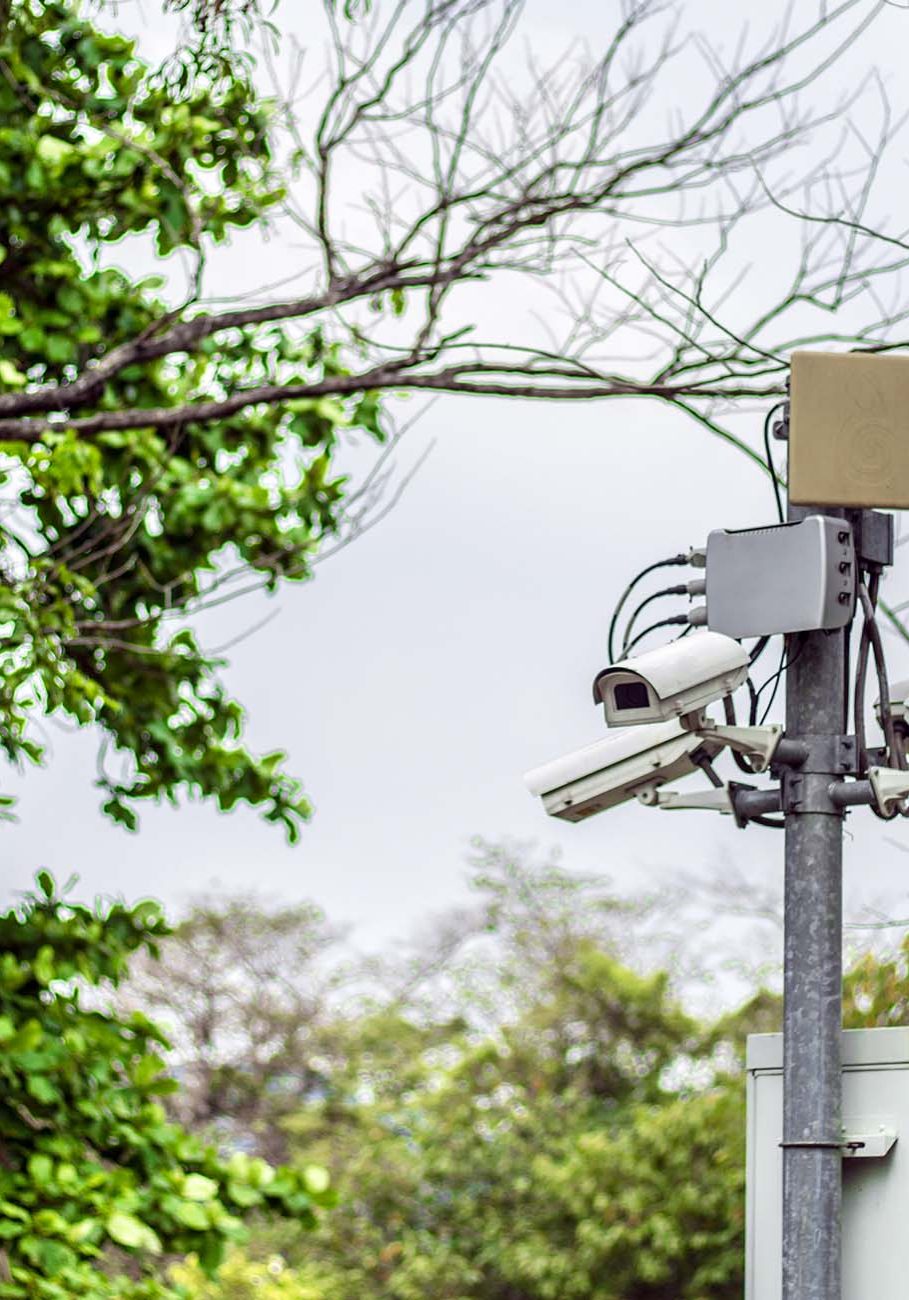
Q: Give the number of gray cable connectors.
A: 3